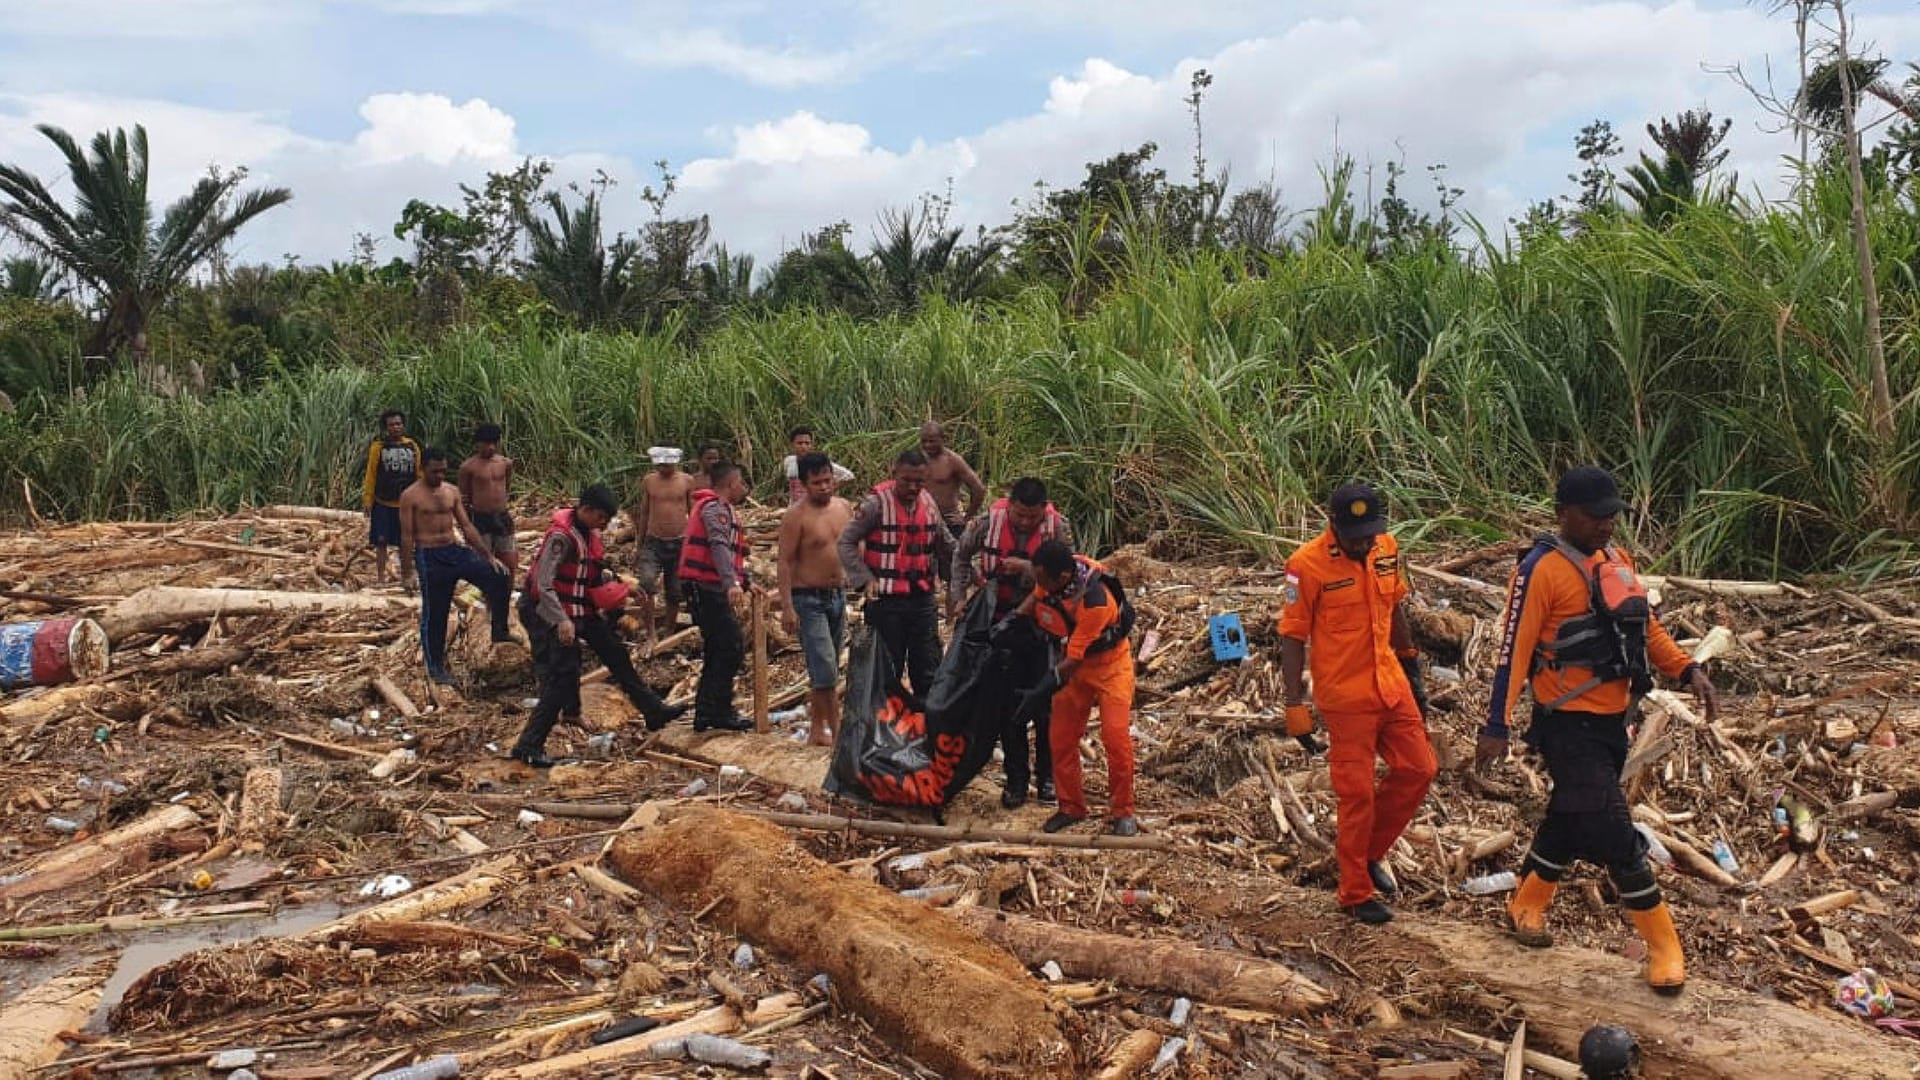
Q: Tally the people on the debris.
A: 15